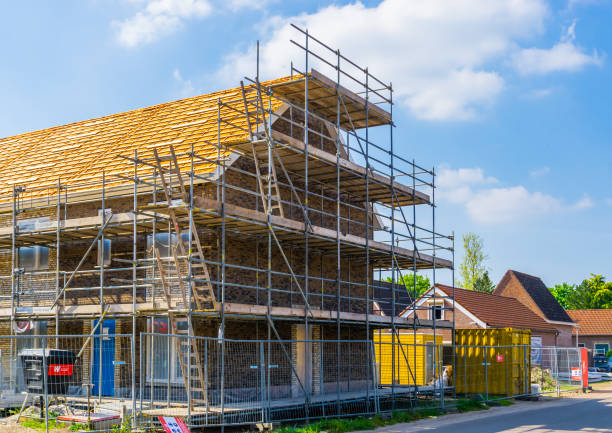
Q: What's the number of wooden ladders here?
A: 3